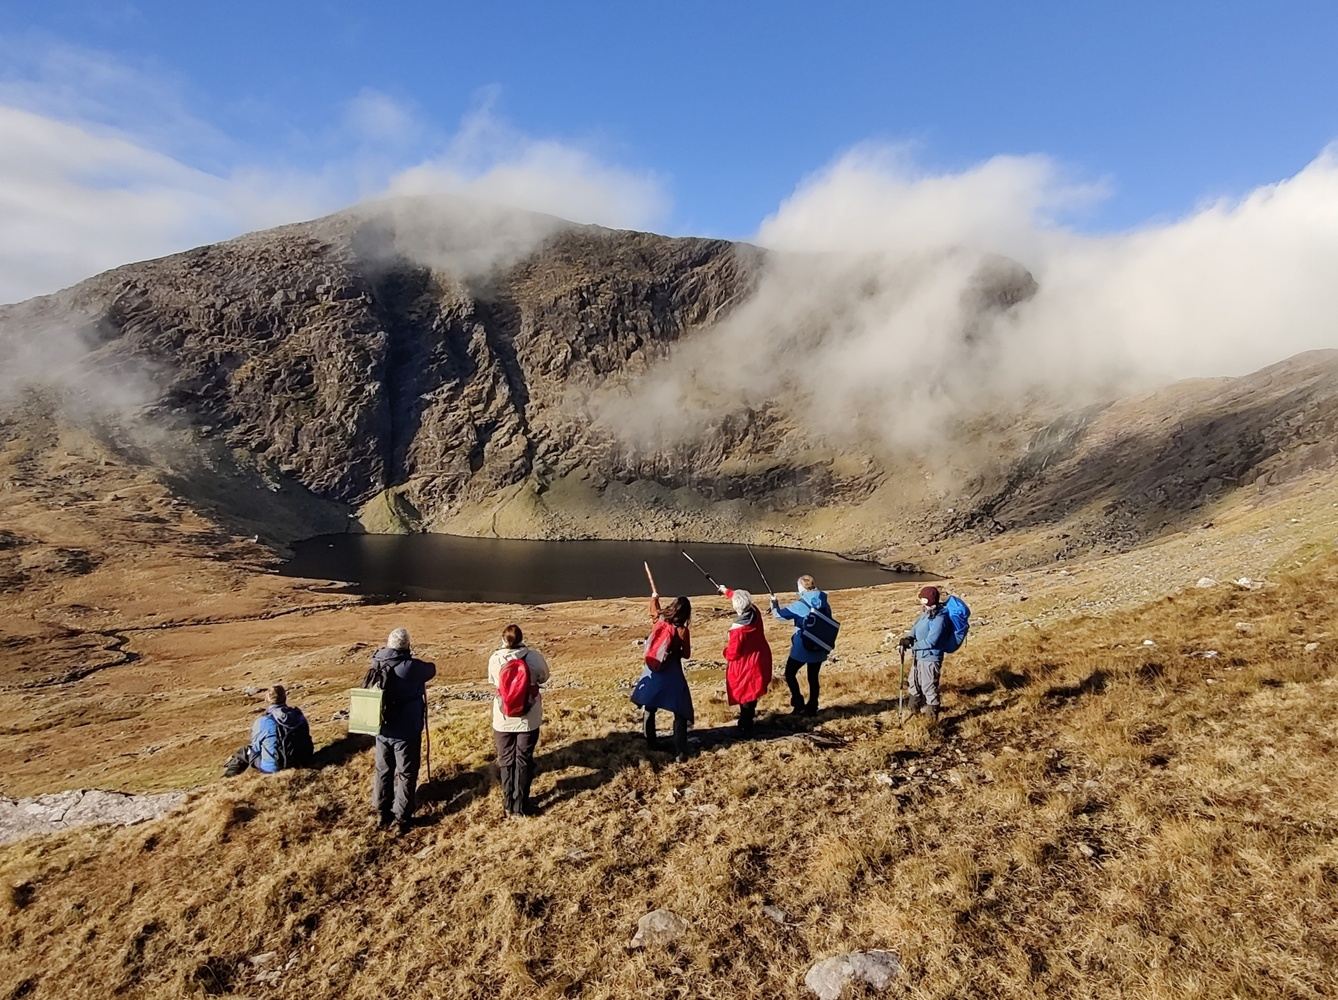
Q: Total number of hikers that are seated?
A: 1